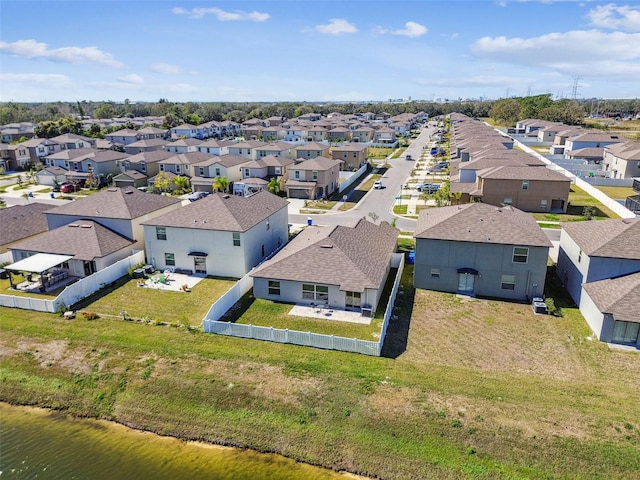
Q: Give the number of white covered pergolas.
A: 1